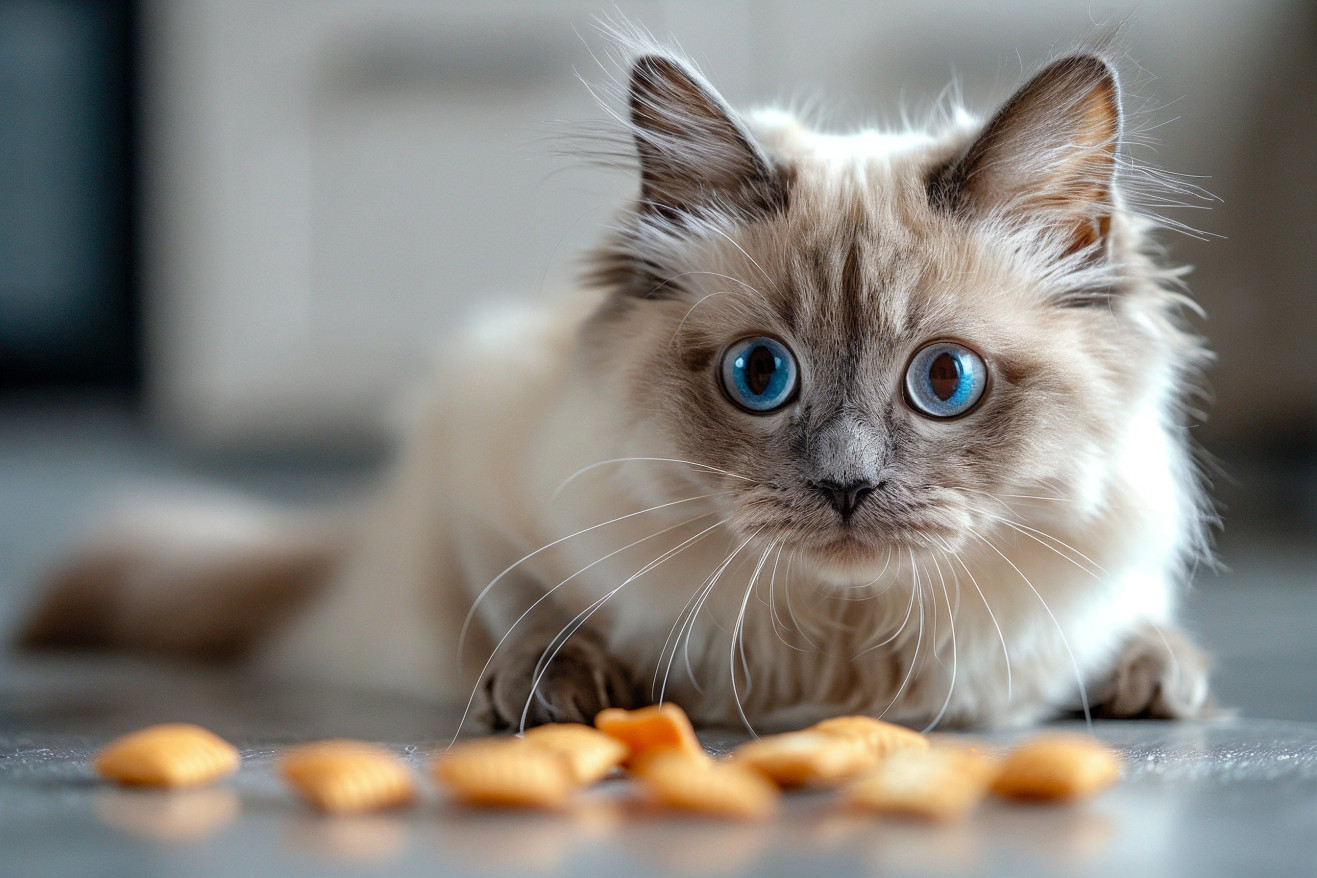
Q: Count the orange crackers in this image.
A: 10